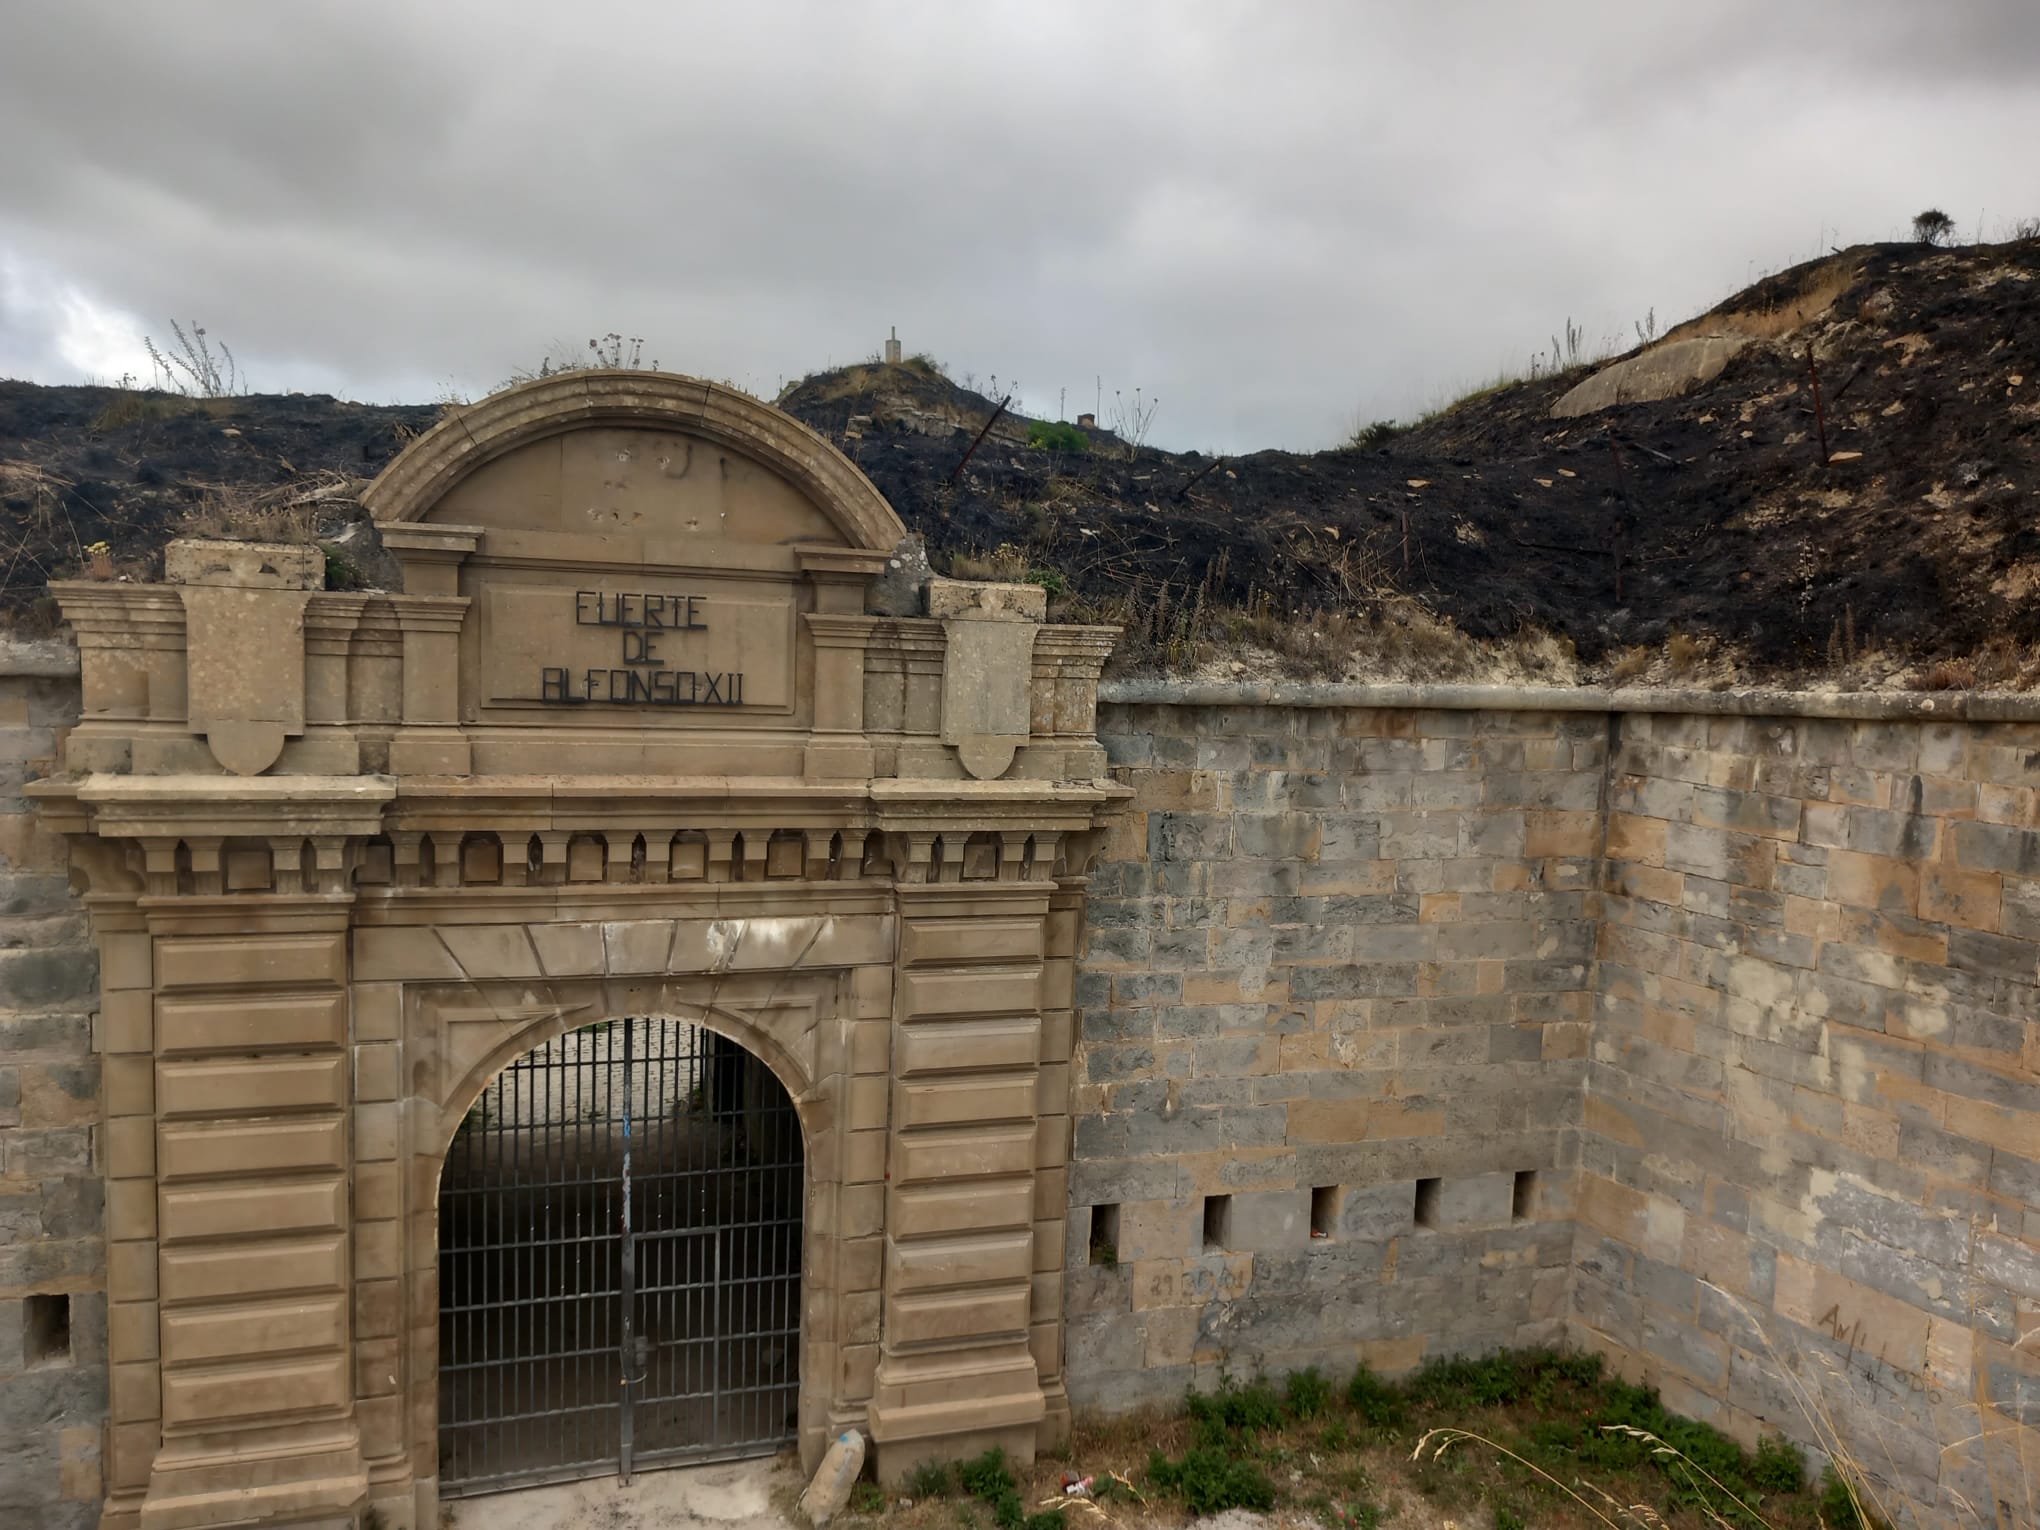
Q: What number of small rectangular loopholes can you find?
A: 6